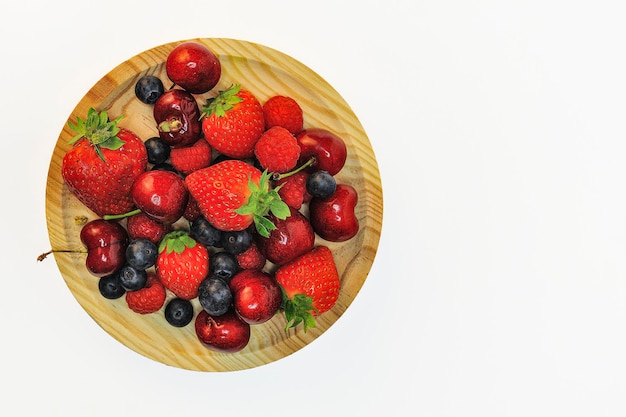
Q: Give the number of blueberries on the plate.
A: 11